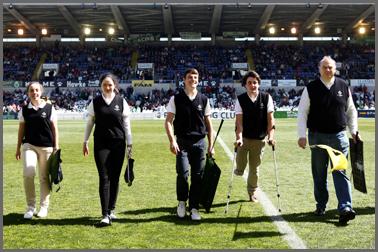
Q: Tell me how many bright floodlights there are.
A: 8